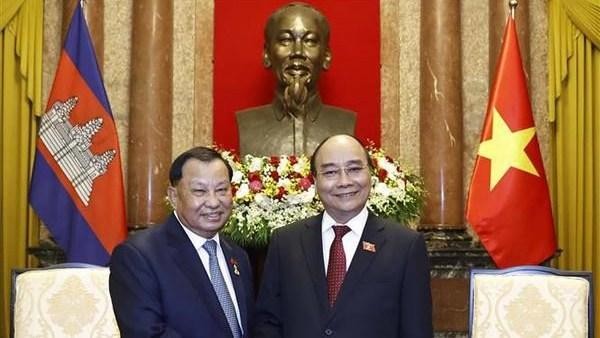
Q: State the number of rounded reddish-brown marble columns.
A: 4